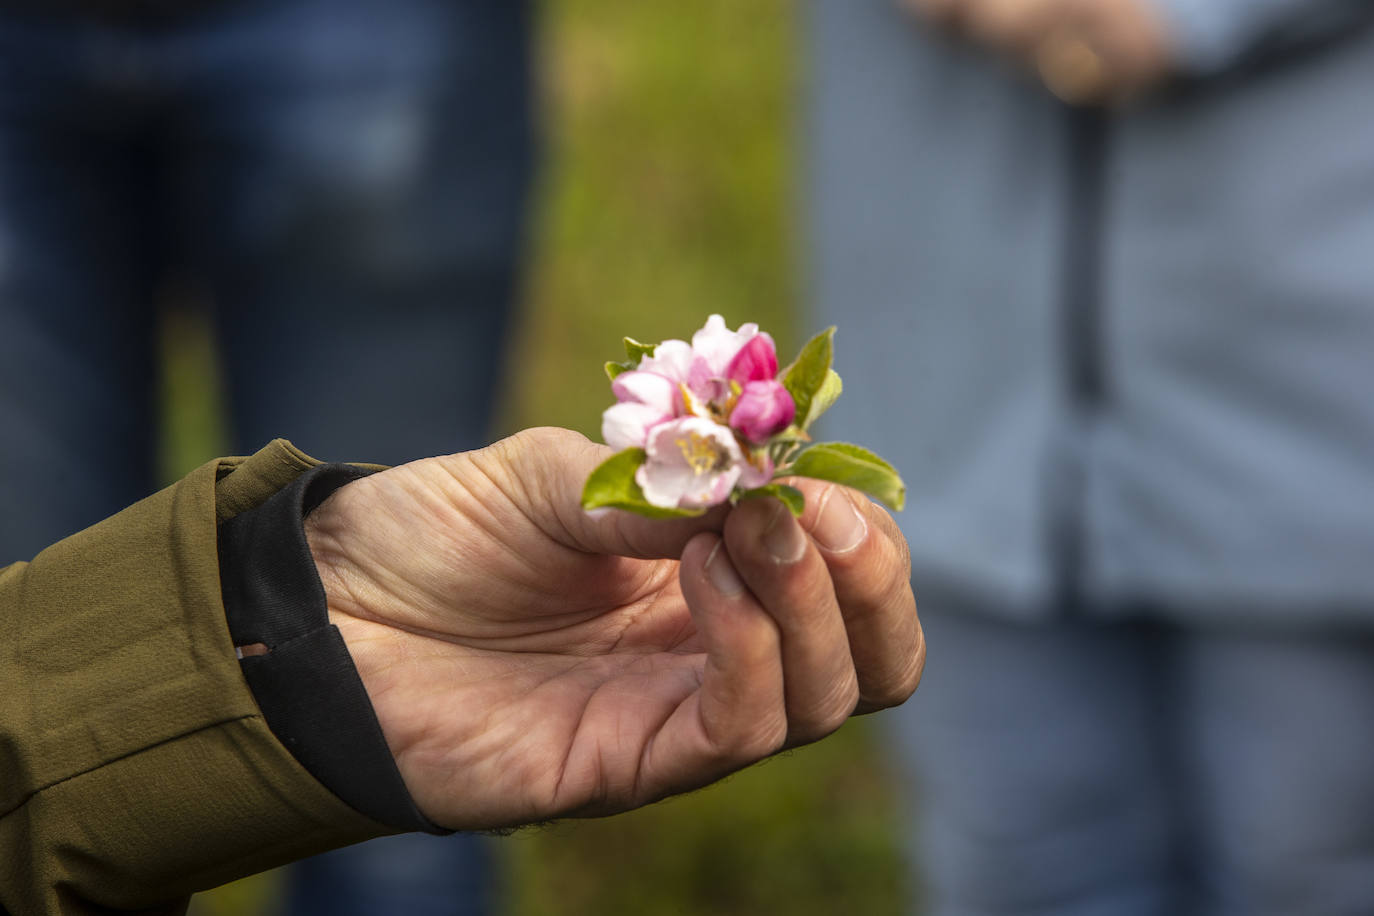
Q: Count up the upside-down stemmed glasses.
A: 0